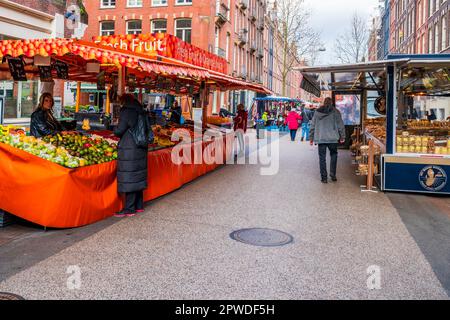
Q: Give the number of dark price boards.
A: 3